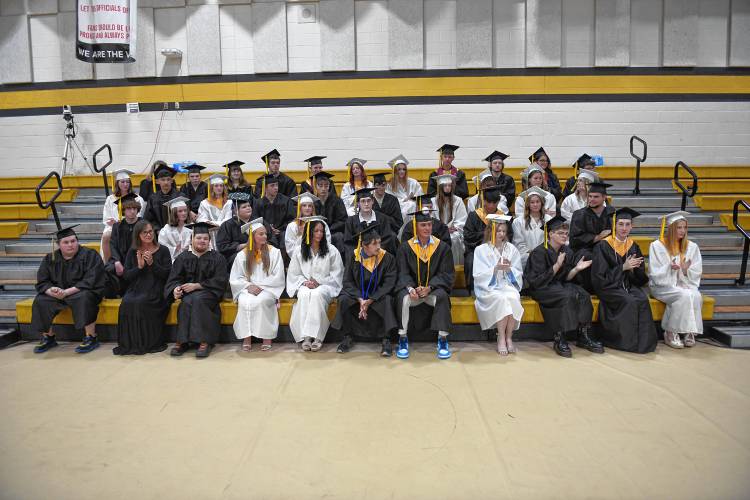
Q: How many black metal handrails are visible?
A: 5